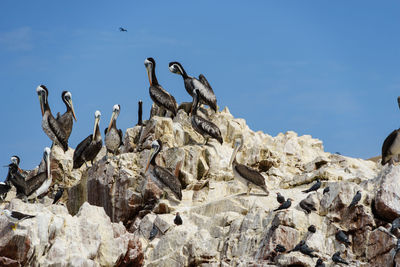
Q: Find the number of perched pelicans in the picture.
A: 12